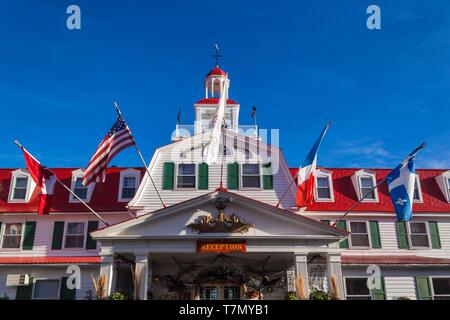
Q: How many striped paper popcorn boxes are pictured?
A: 0